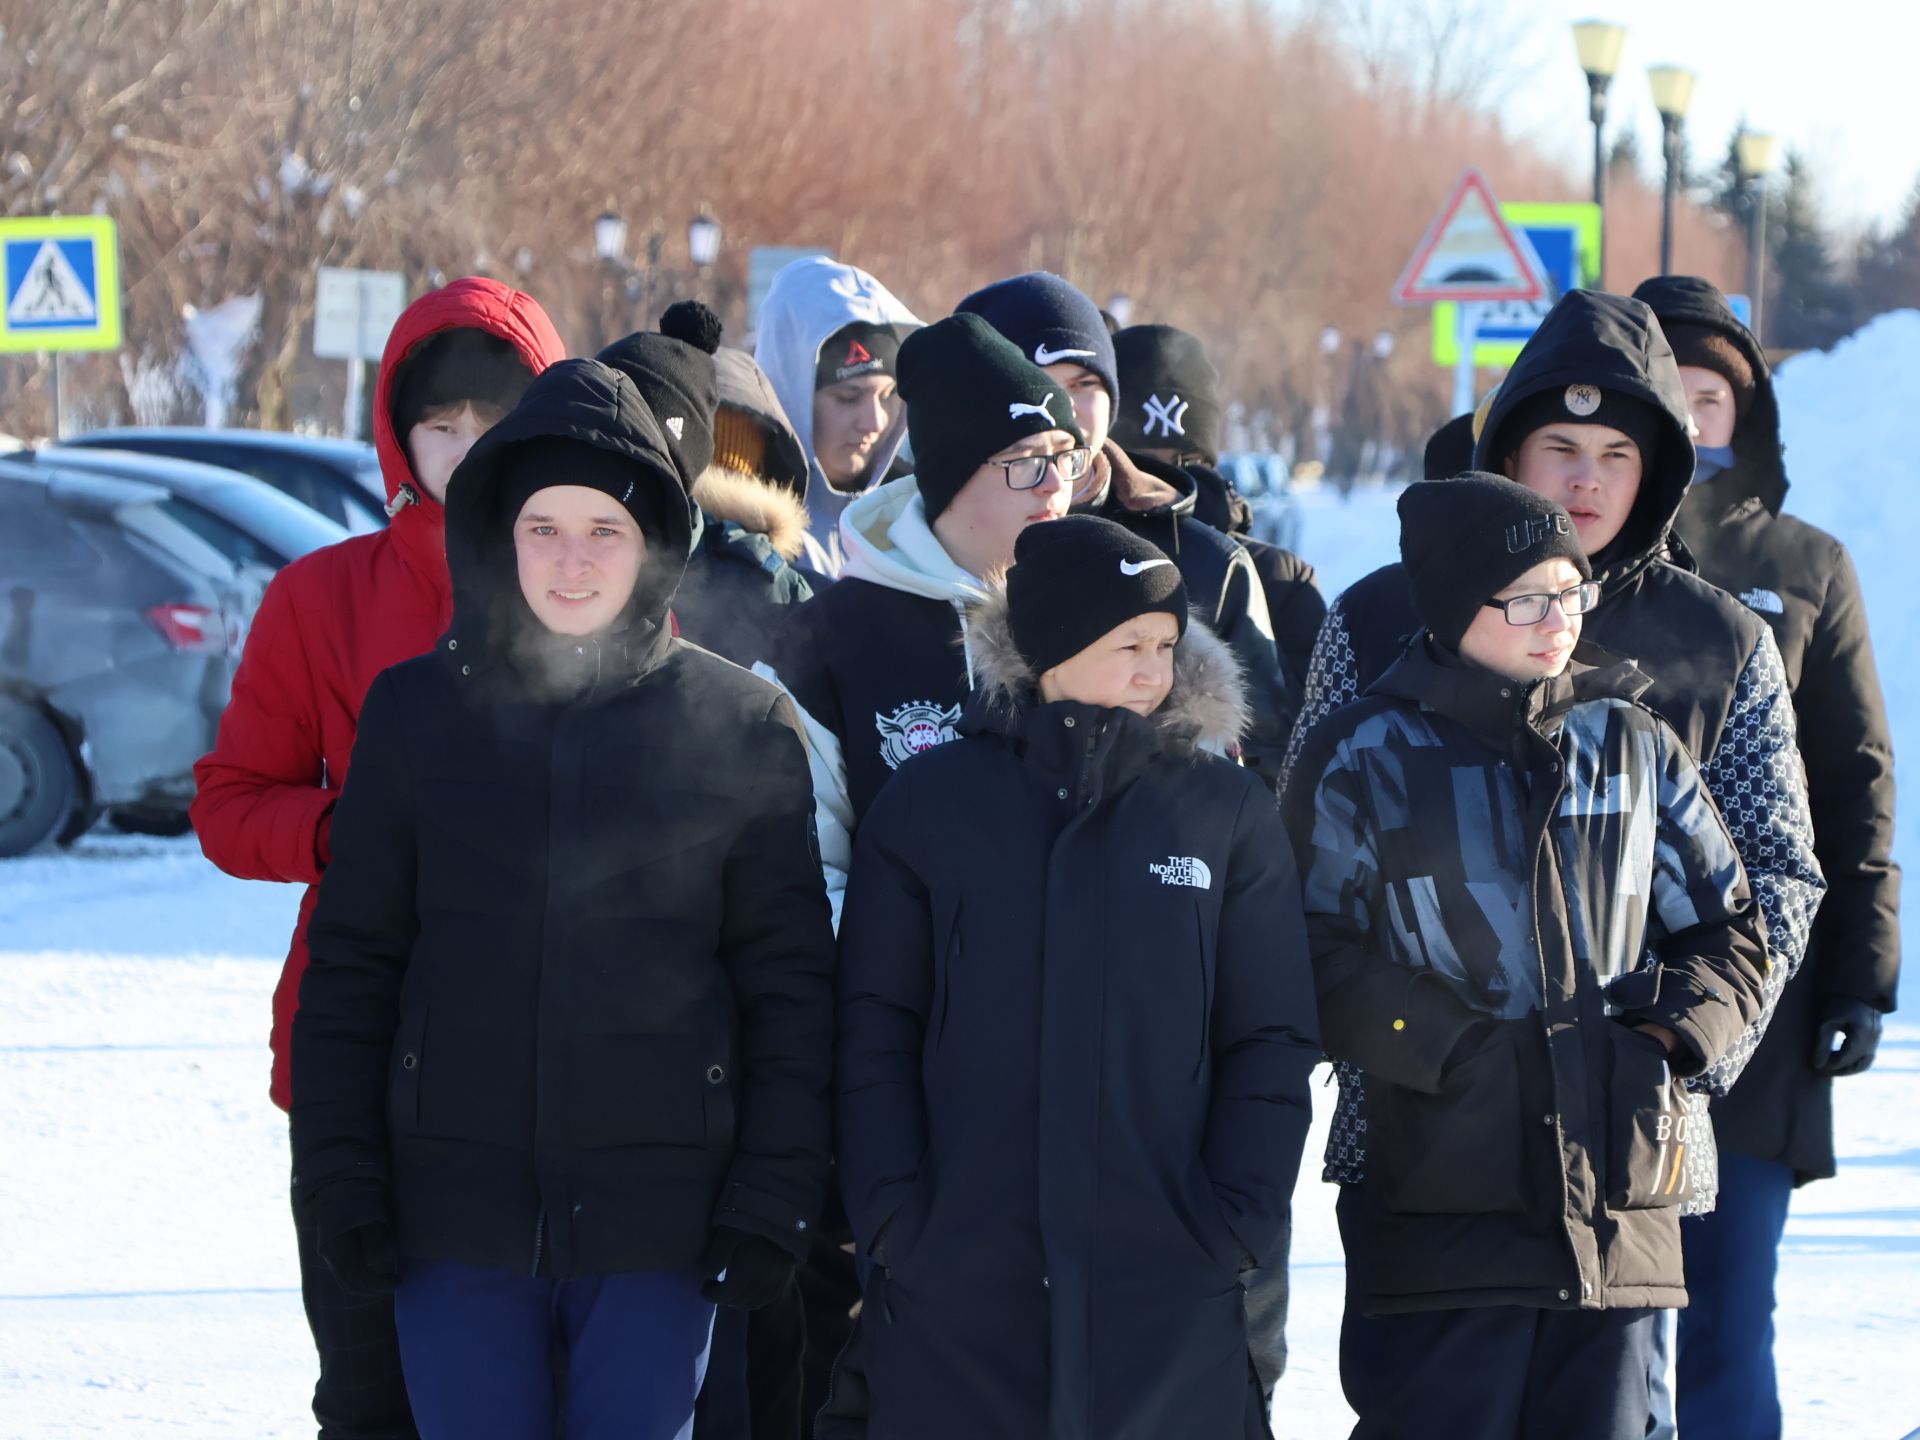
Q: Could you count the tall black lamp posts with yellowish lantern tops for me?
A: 3